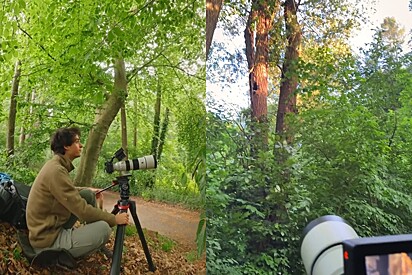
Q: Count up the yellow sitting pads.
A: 0